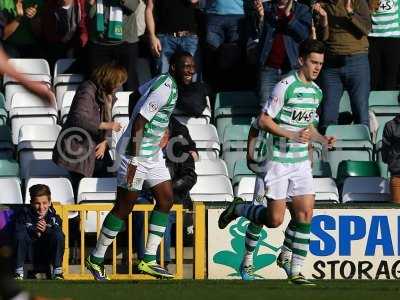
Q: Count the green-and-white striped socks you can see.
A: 6